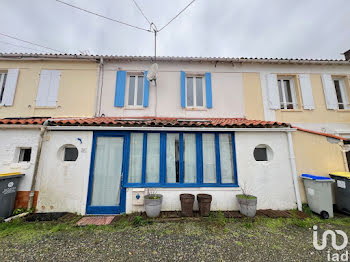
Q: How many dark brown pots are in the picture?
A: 2